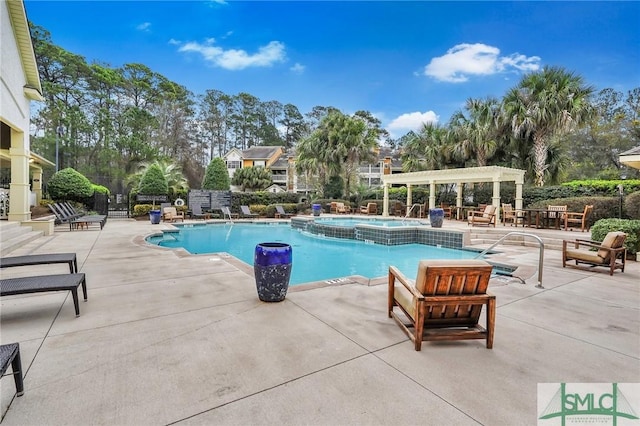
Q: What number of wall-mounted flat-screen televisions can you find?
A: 0